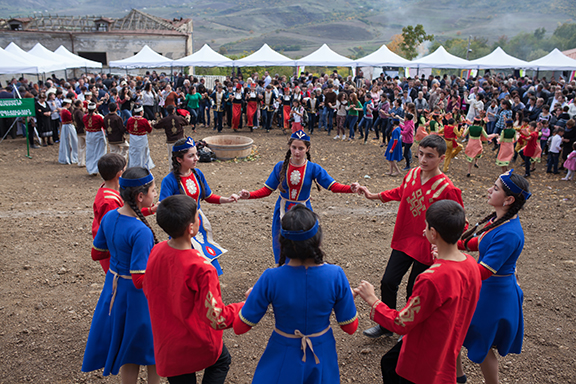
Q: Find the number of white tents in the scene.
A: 12